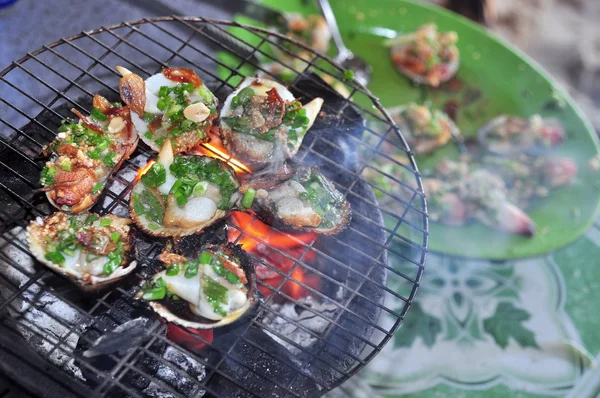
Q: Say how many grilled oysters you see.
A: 7